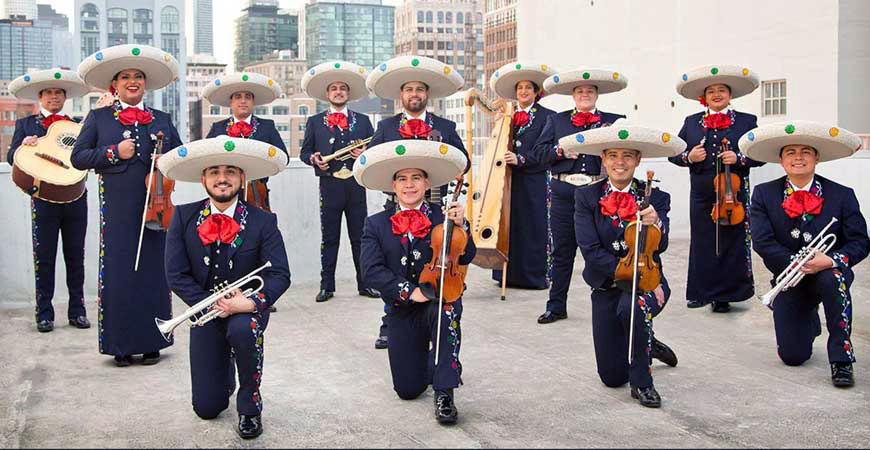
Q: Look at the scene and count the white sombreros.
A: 12